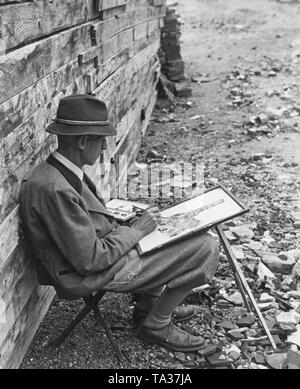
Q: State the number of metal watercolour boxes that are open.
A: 1